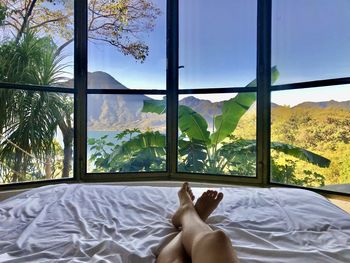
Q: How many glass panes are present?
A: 8